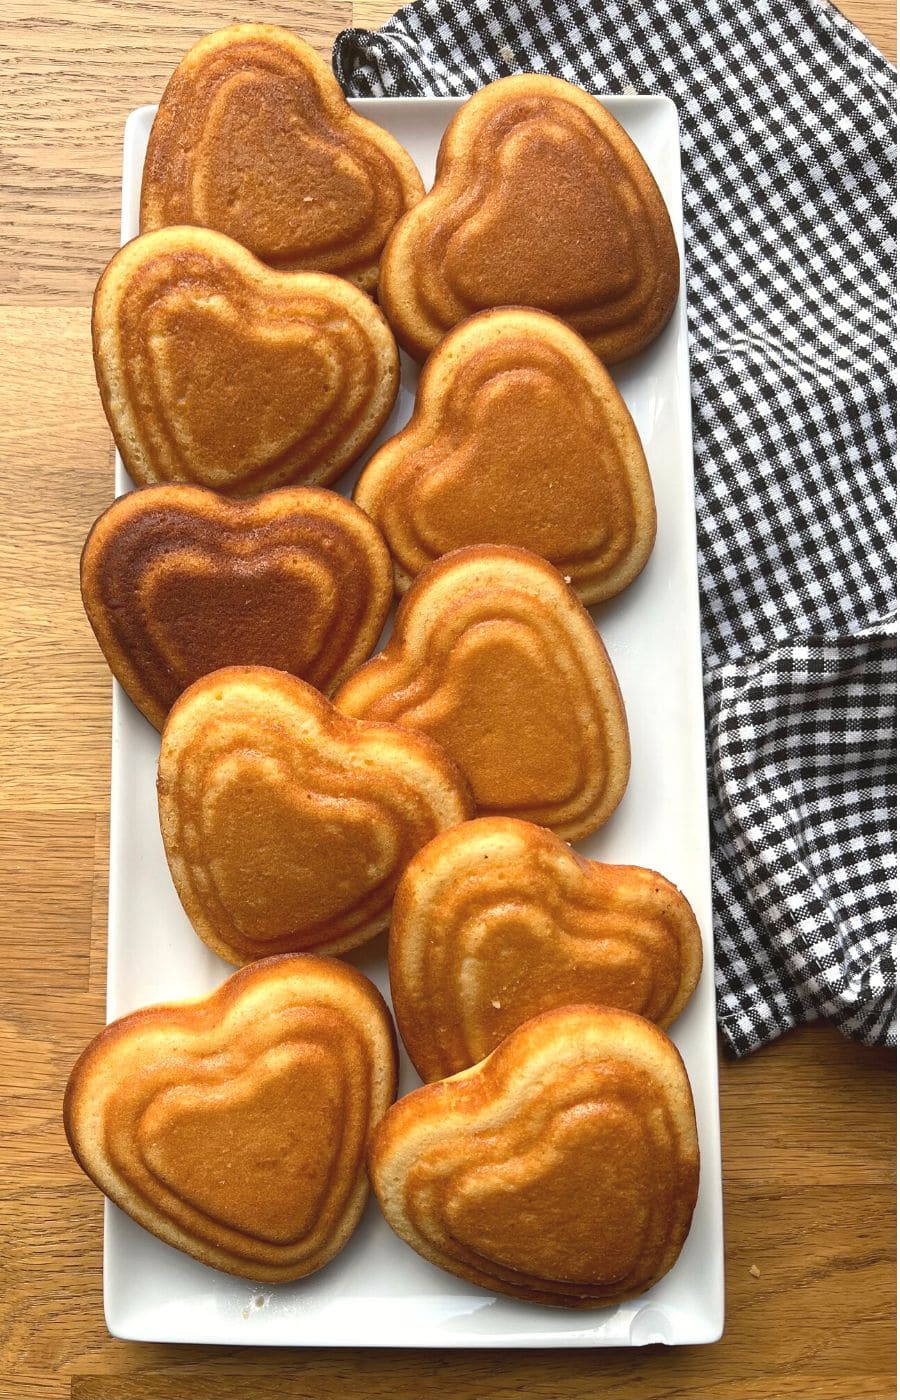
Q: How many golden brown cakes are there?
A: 10